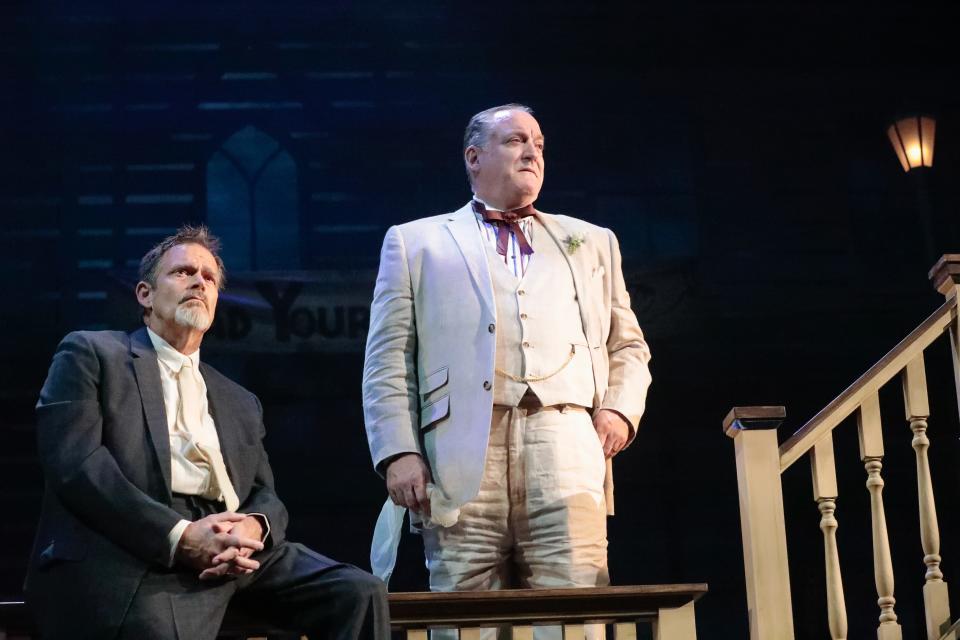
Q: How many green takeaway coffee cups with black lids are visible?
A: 0